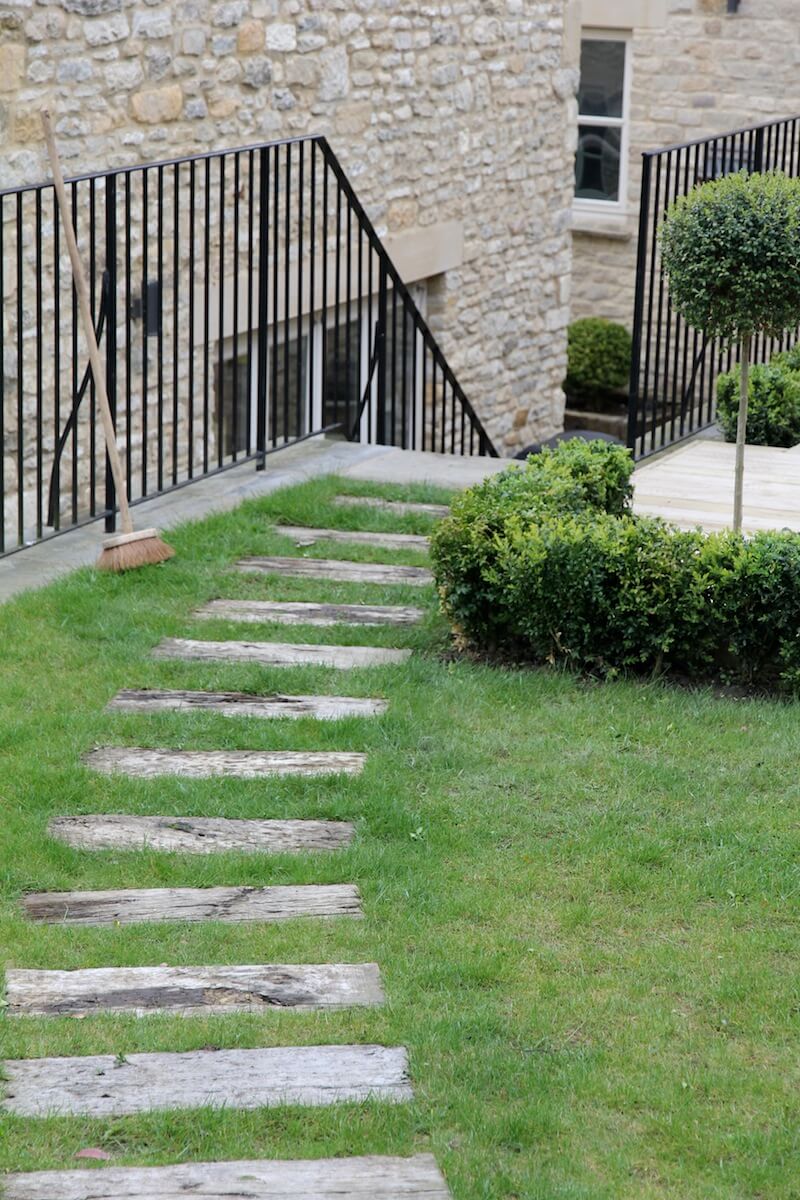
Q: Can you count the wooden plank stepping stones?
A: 12